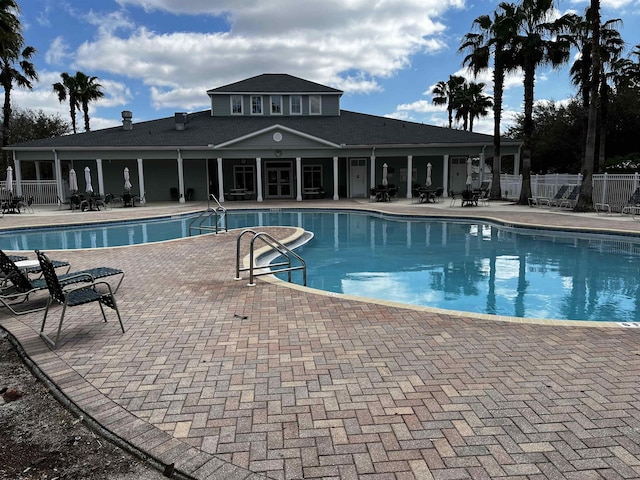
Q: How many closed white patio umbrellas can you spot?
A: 7